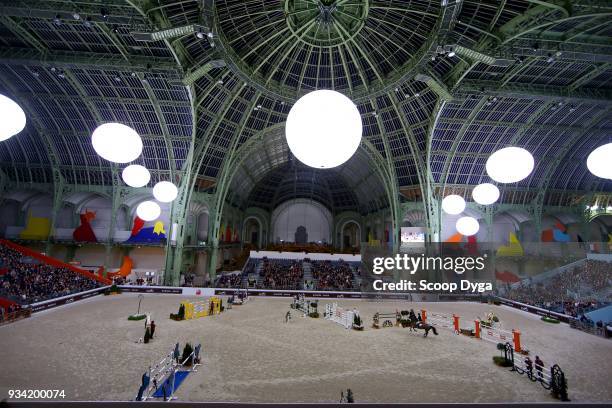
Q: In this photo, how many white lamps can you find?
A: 11